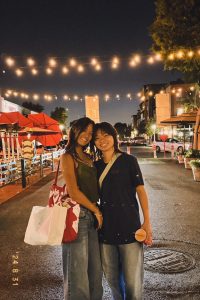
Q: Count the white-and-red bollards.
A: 3